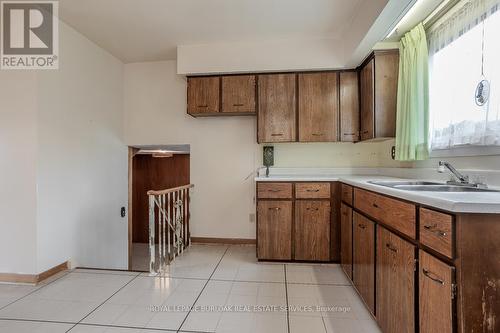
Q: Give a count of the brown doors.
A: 12